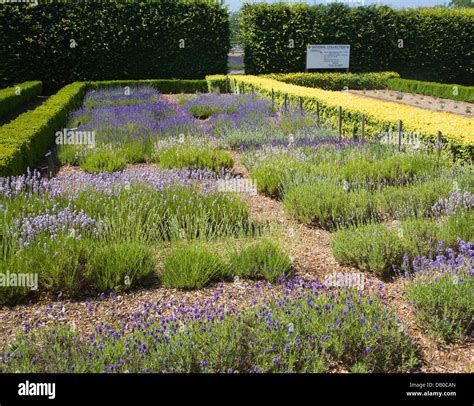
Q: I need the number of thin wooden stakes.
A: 12